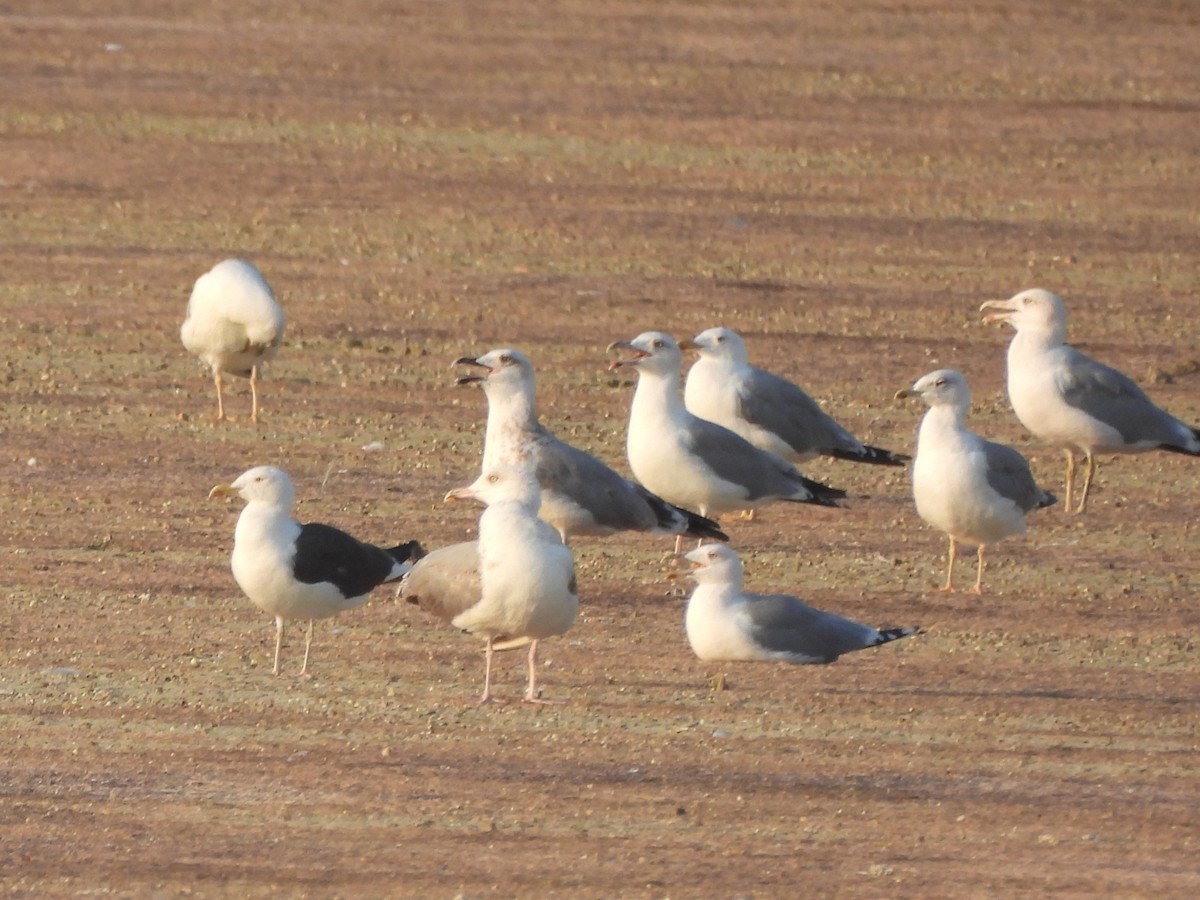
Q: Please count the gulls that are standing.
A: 8